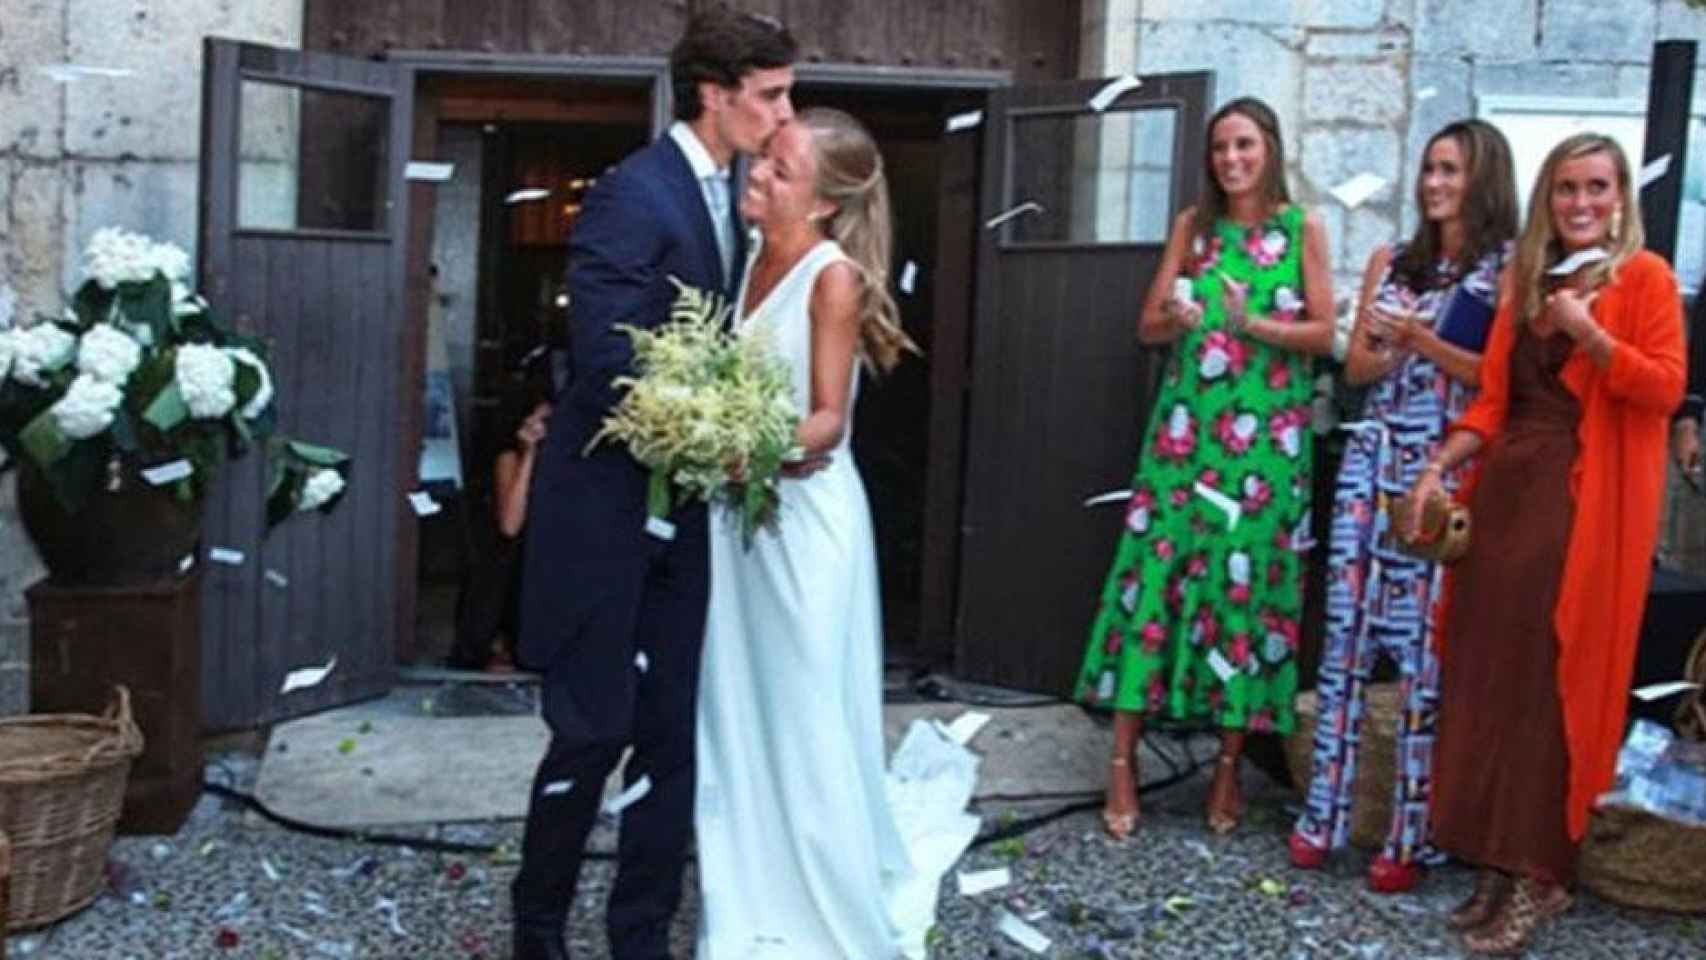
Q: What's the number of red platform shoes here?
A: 2